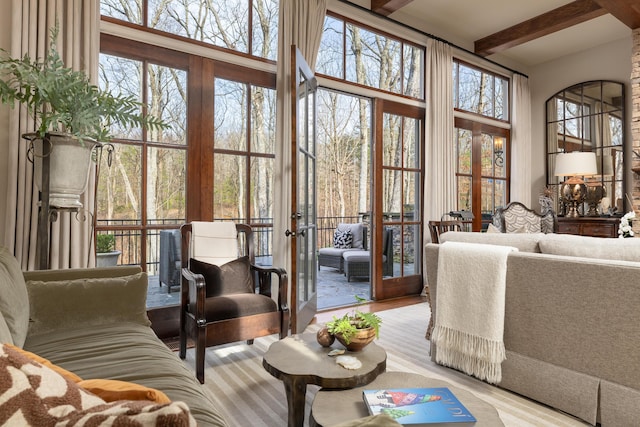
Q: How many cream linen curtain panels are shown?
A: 4